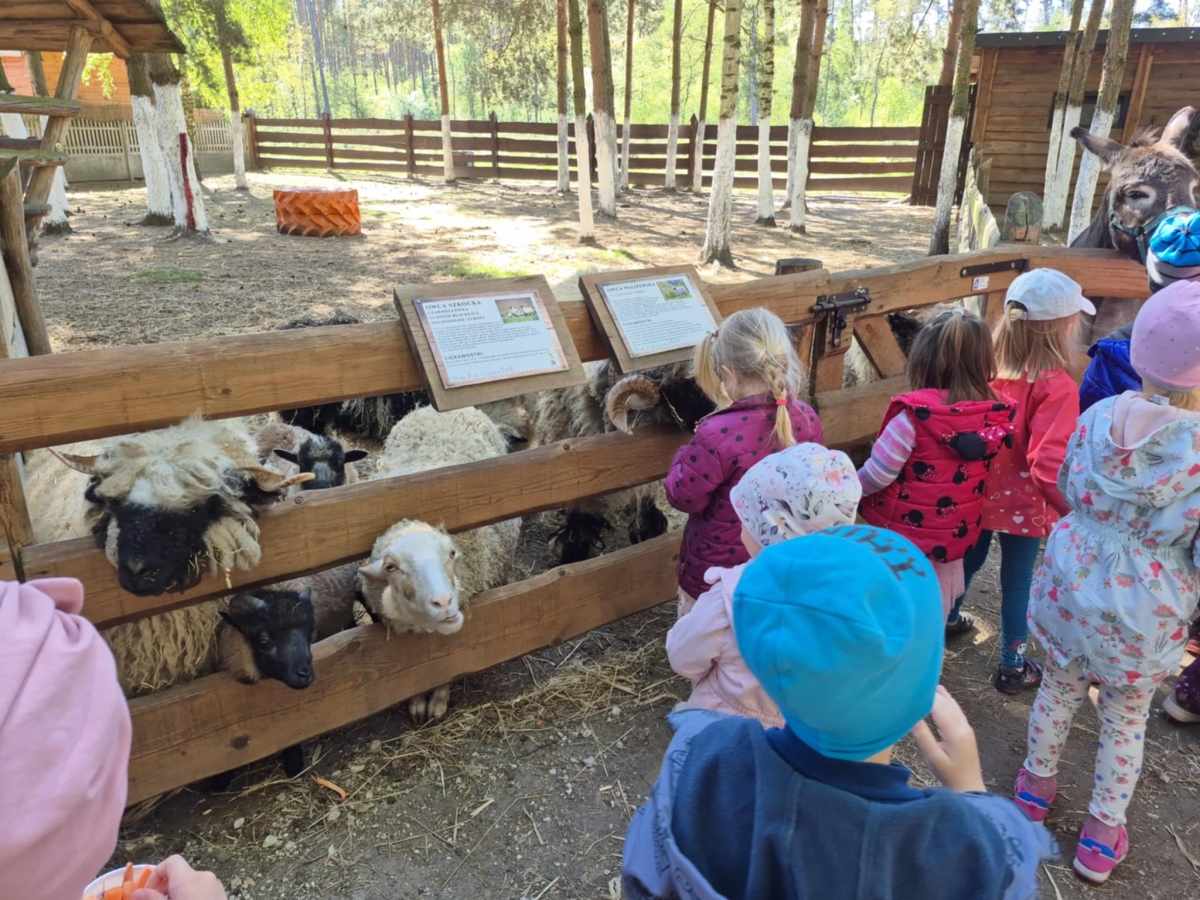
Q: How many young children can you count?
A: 8